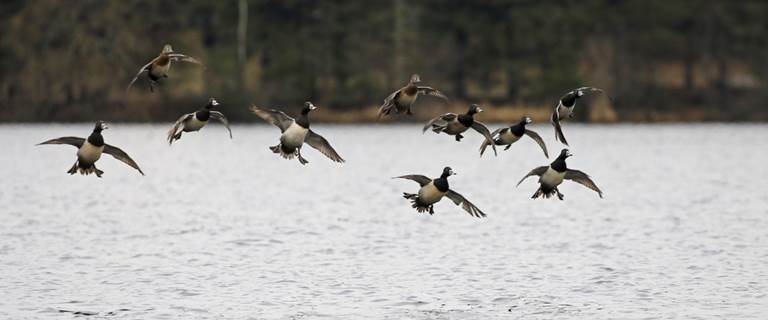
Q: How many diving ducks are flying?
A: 10